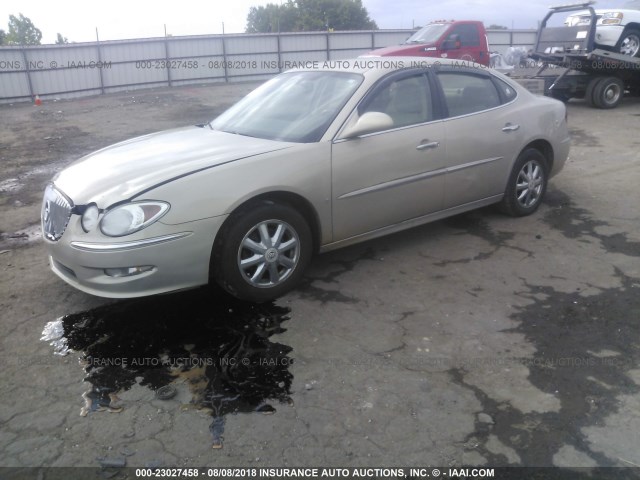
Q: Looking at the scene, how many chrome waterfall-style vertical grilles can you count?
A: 1